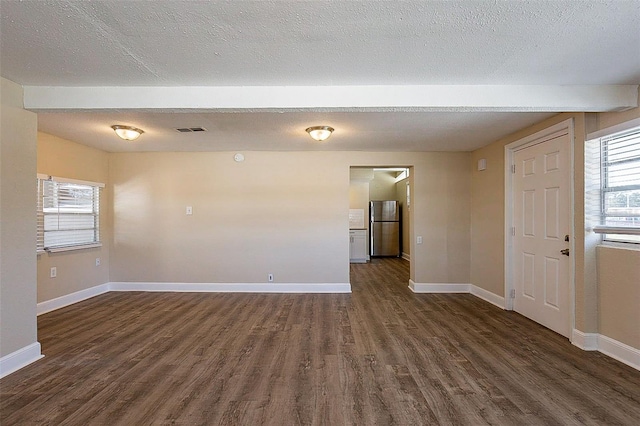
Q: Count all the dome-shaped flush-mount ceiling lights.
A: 2